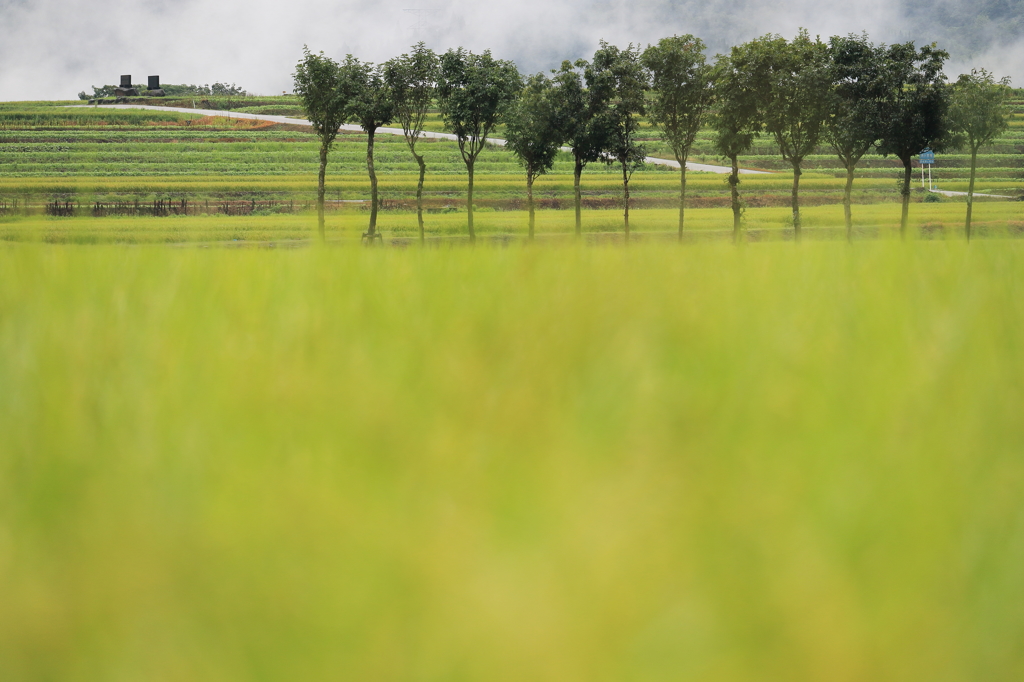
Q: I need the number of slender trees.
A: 13